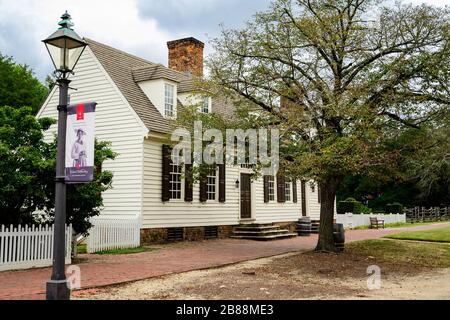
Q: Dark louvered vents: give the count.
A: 2